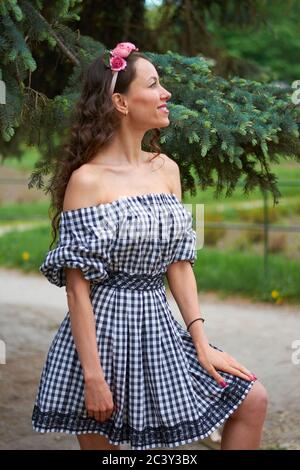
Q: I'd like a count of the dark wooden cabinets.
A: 0